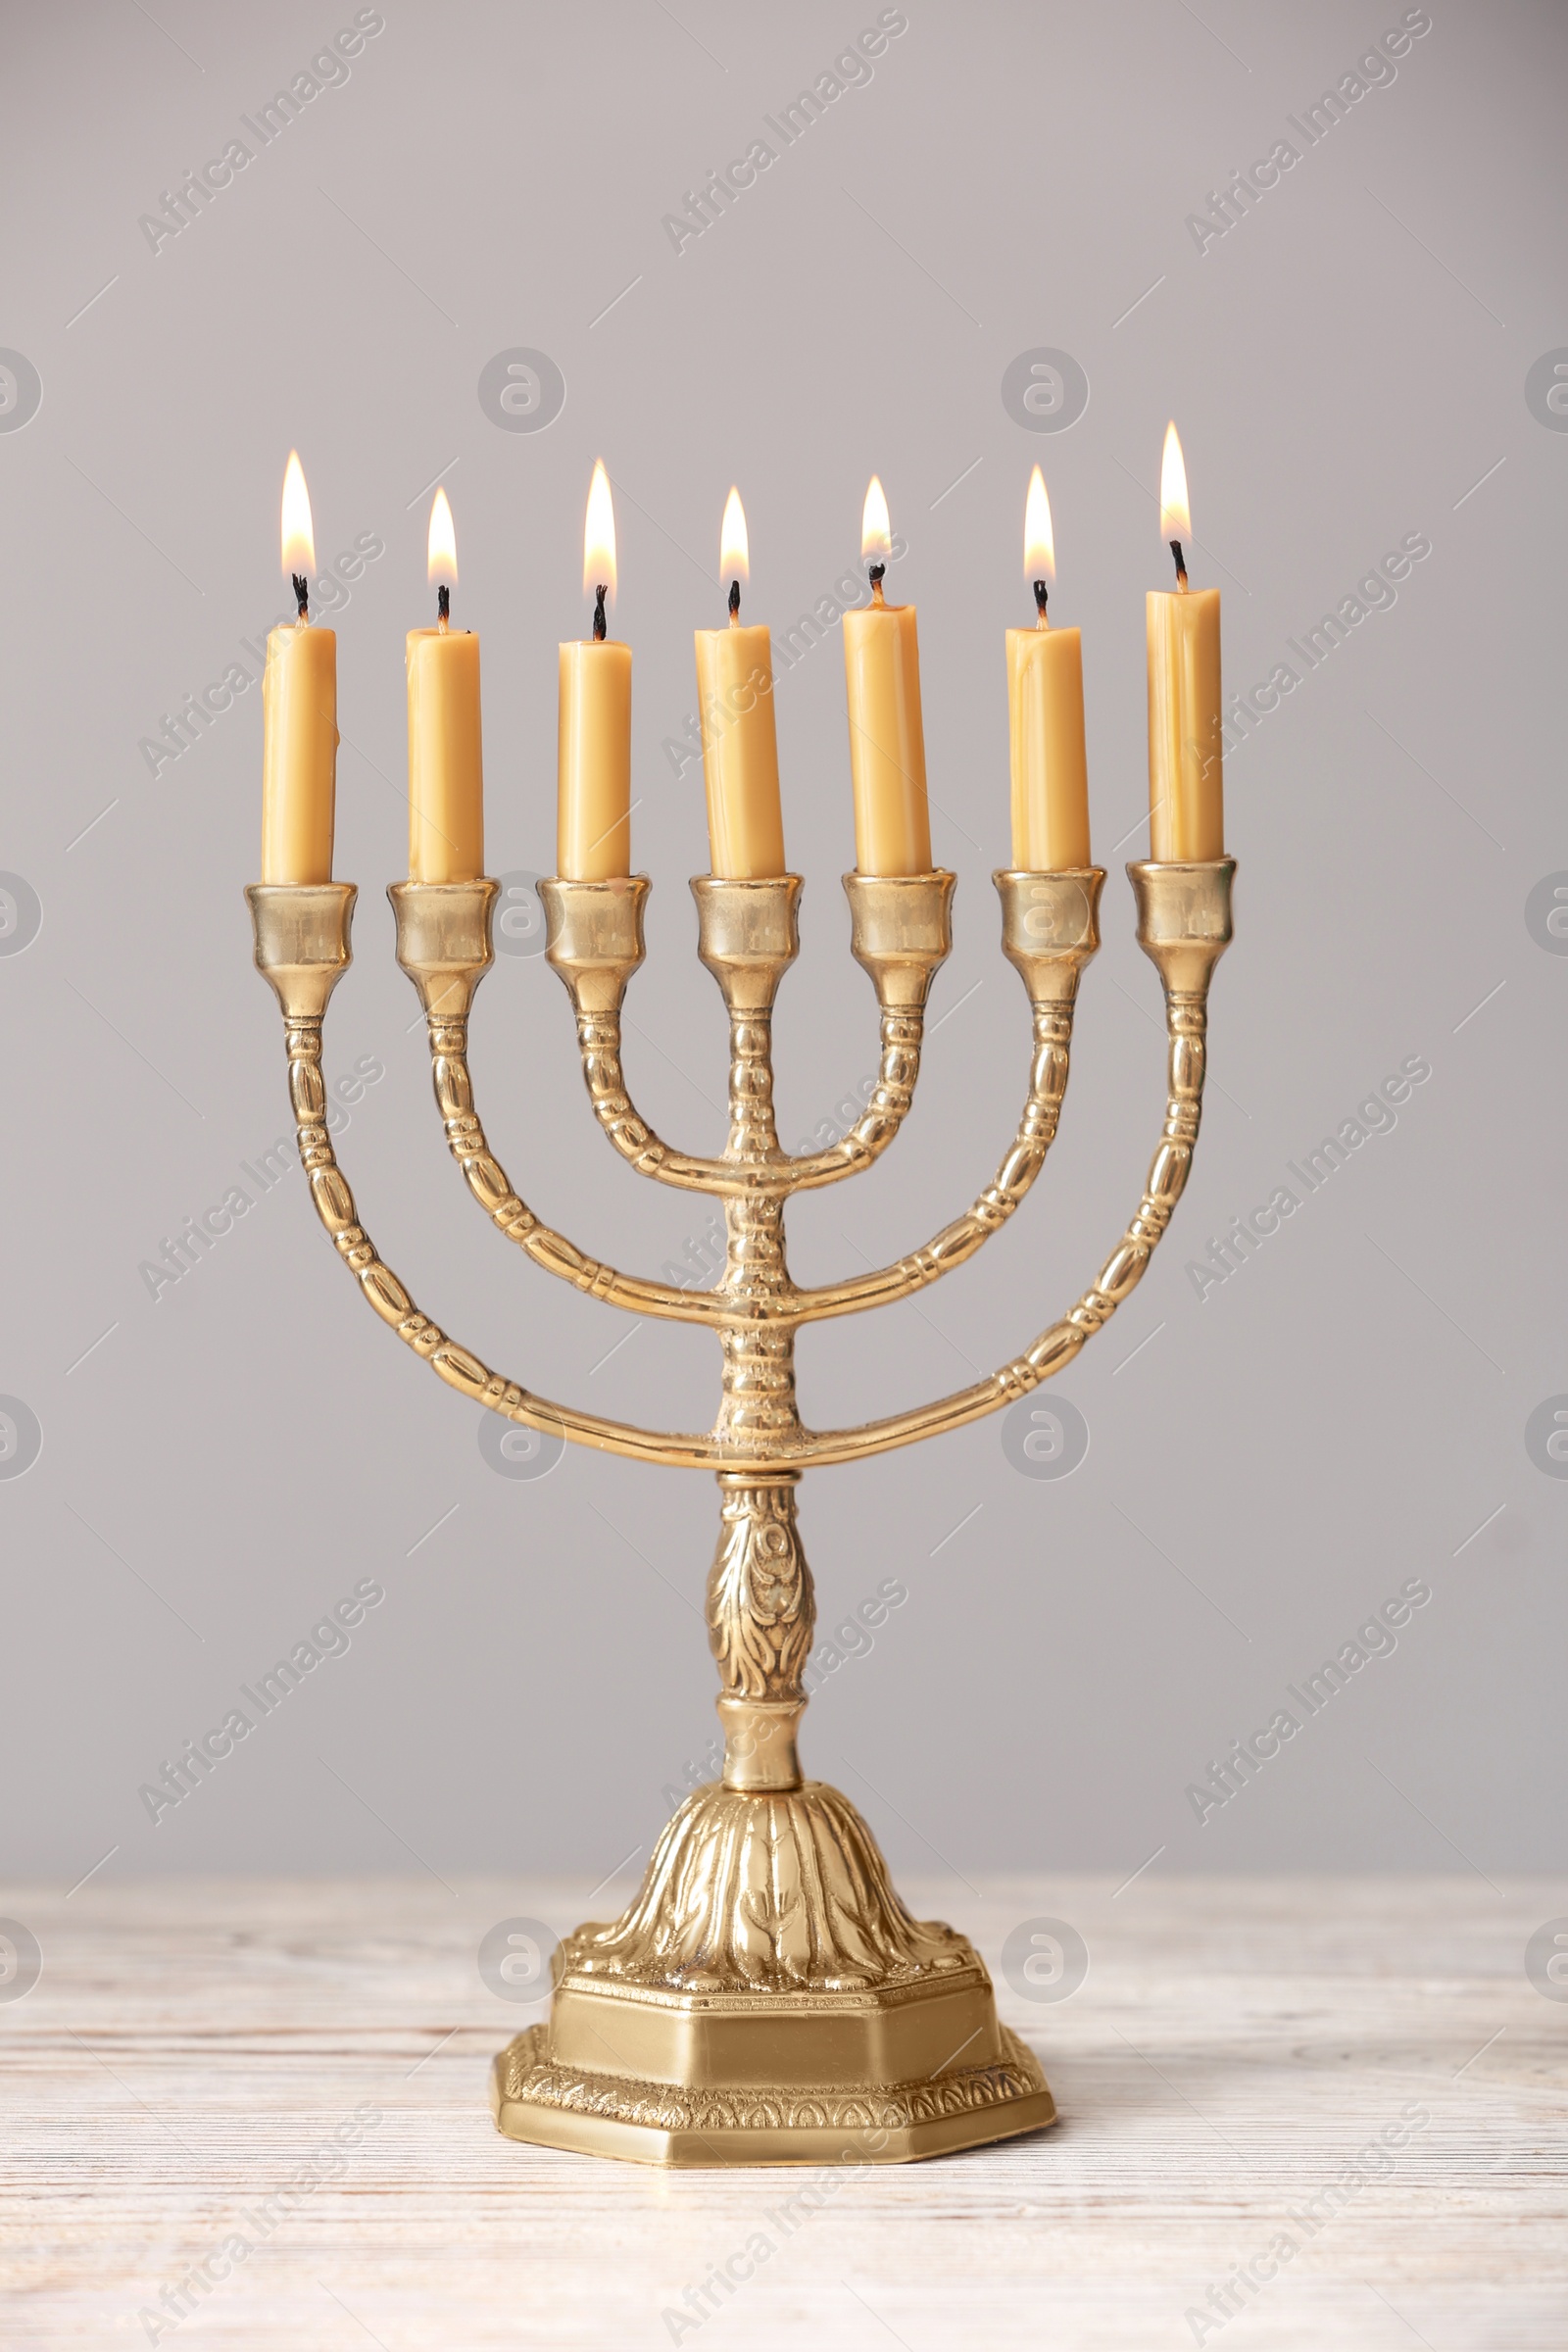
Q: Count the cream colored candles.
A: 7